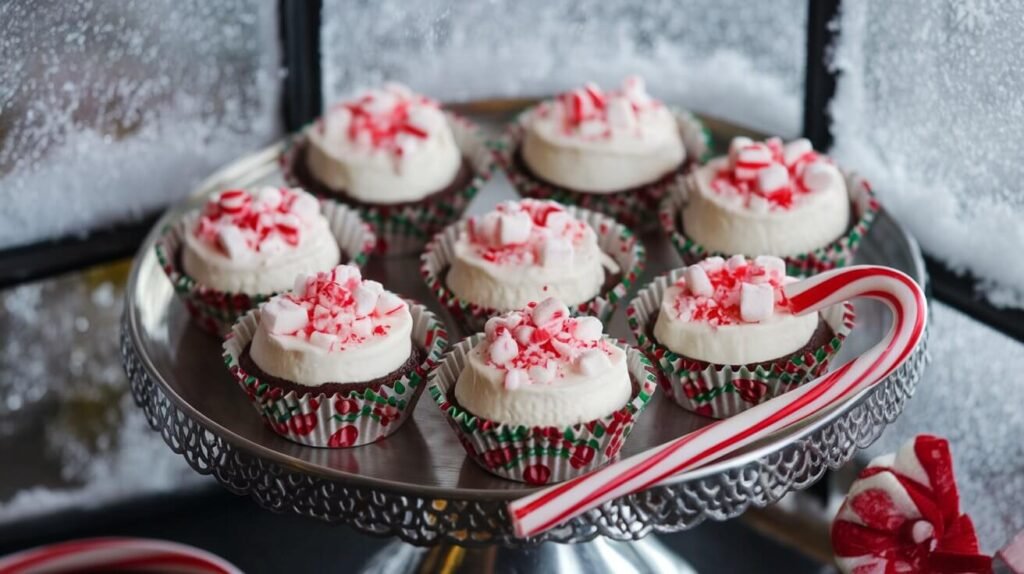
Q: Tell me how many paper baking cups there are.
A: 8